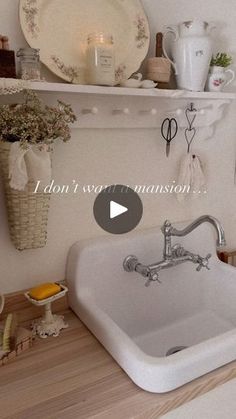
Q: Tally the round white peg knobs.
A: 5